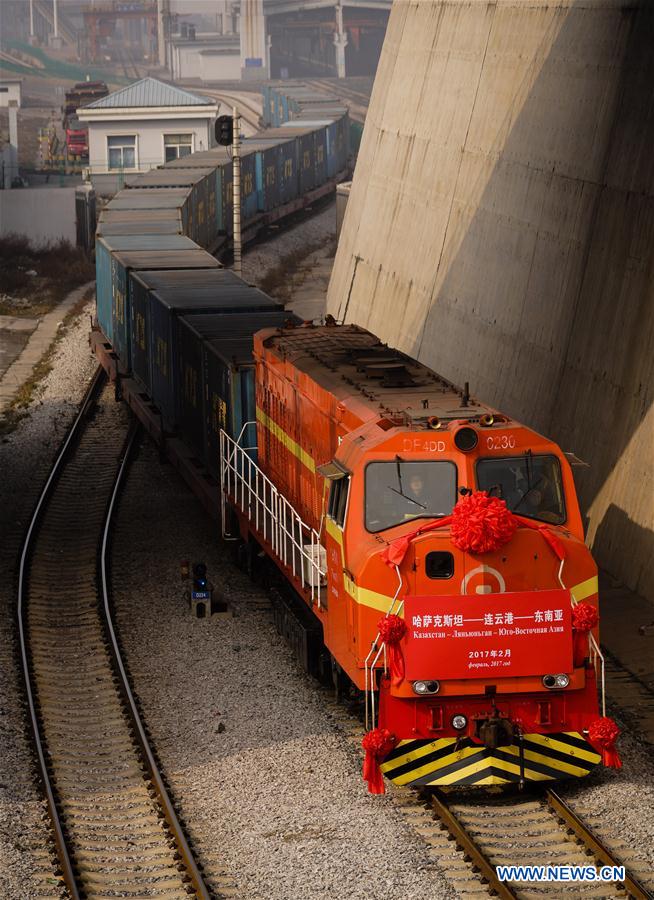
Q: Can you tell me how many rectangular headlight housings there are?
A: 2